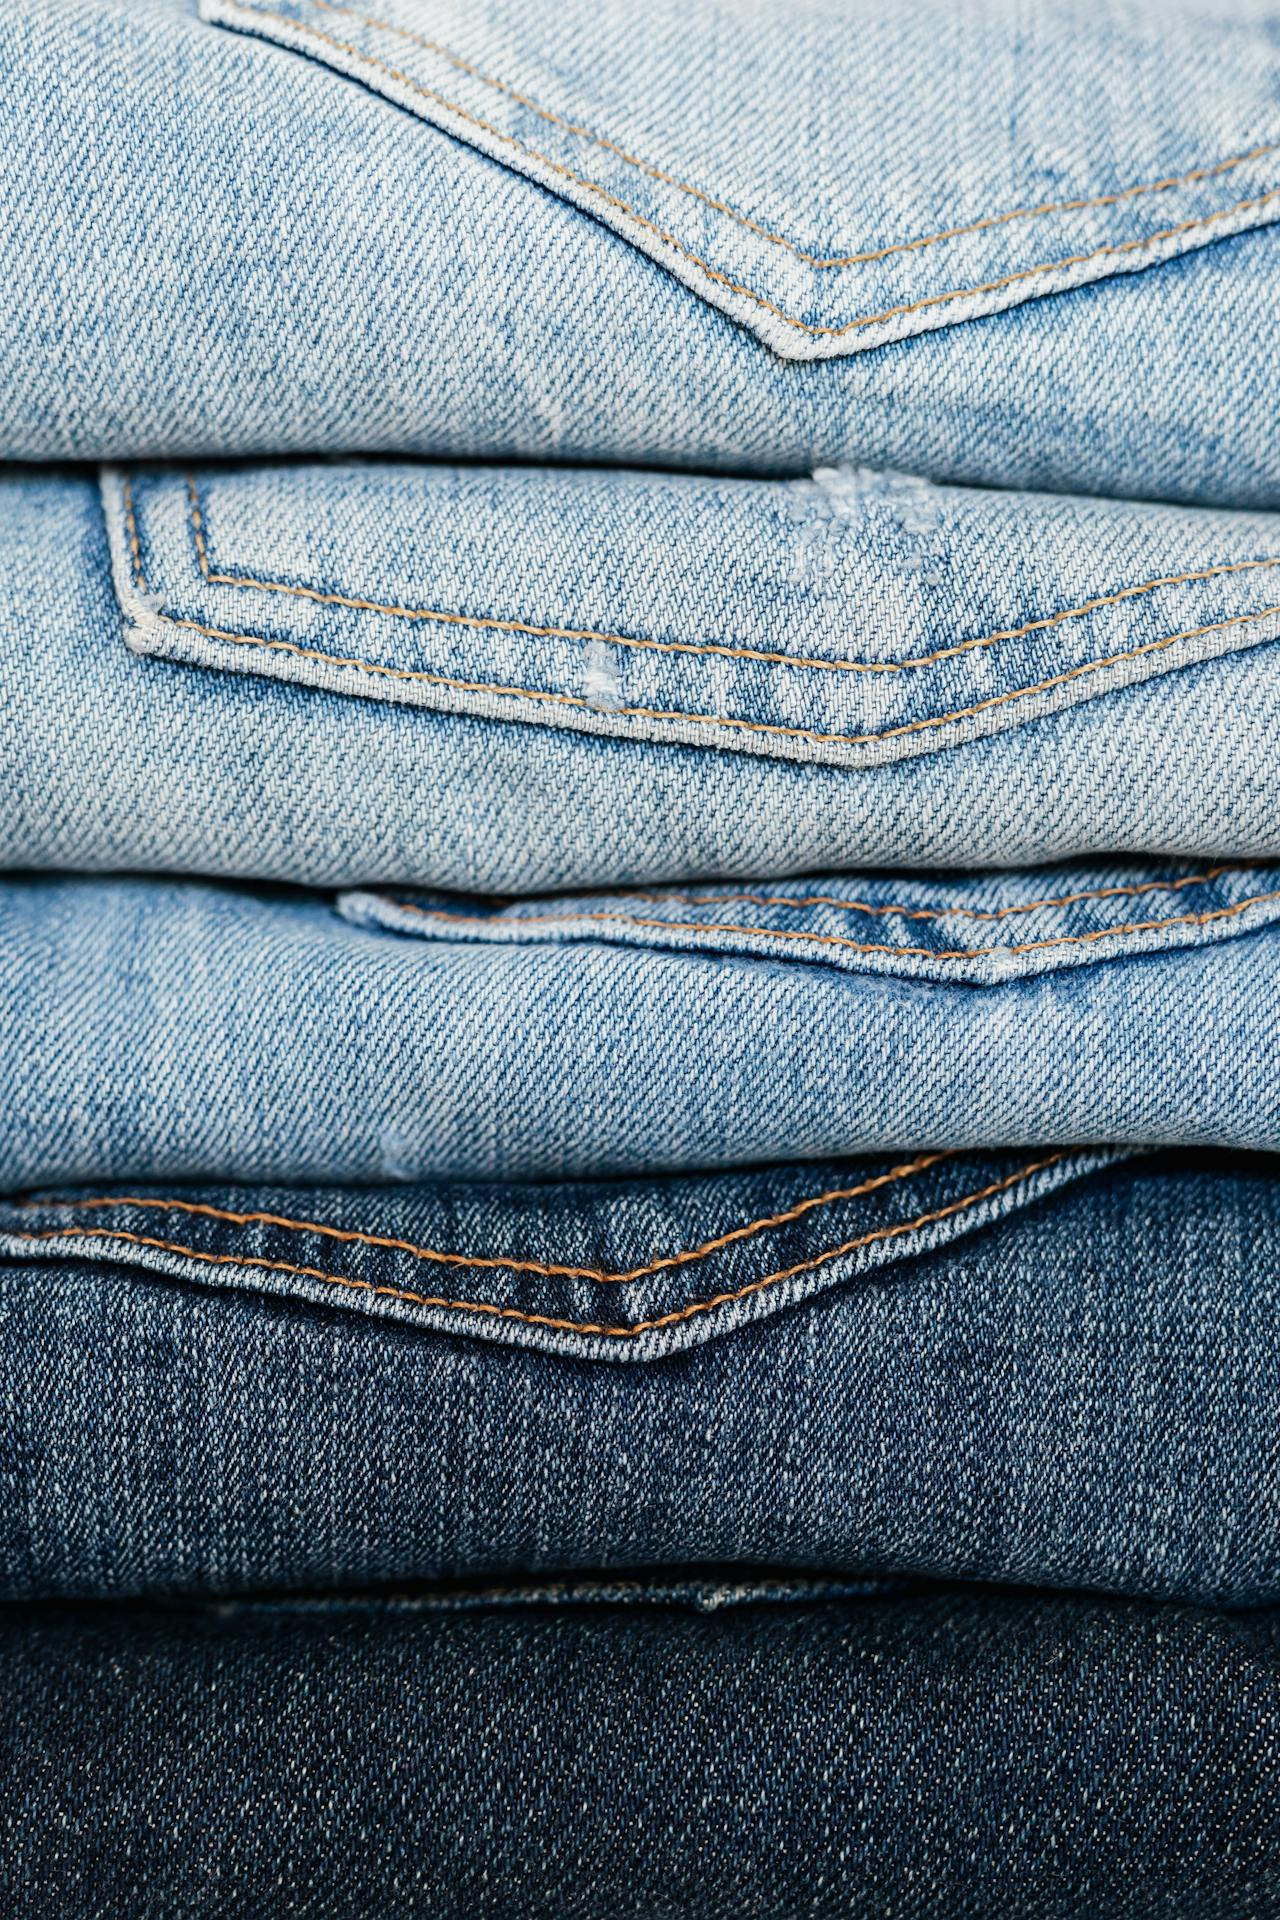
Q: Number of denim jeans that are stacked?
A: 5